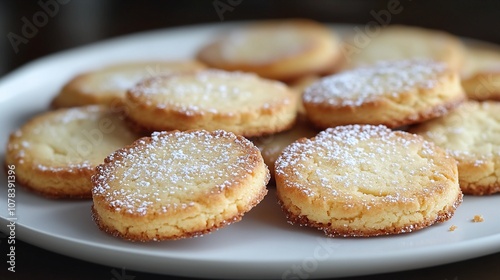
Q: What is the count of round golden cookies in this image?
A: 11